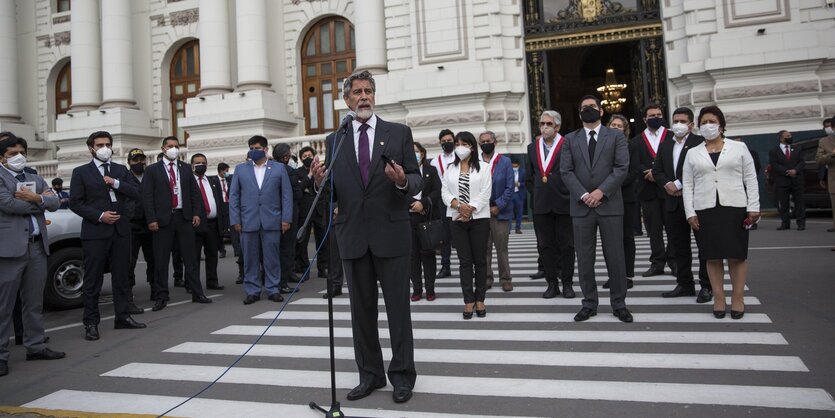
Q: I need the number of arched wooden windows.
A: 3